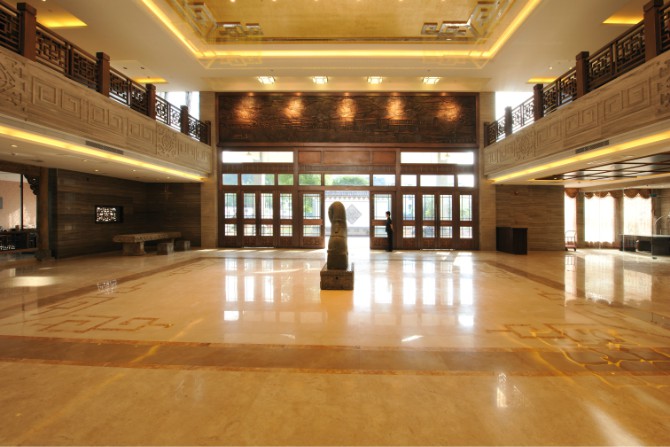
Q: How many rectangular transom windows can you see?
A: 11